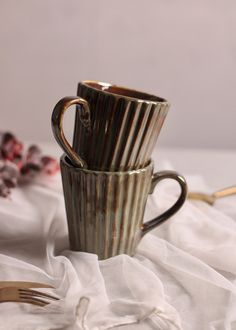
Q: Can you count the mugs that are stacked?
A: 2